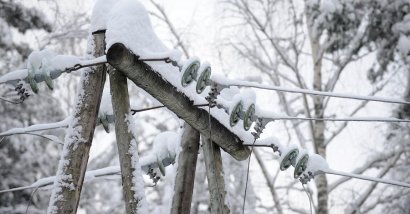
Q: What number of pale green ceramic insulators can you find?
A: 11